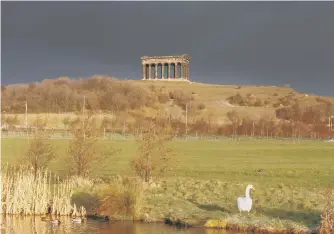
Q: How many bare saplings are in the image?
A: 3